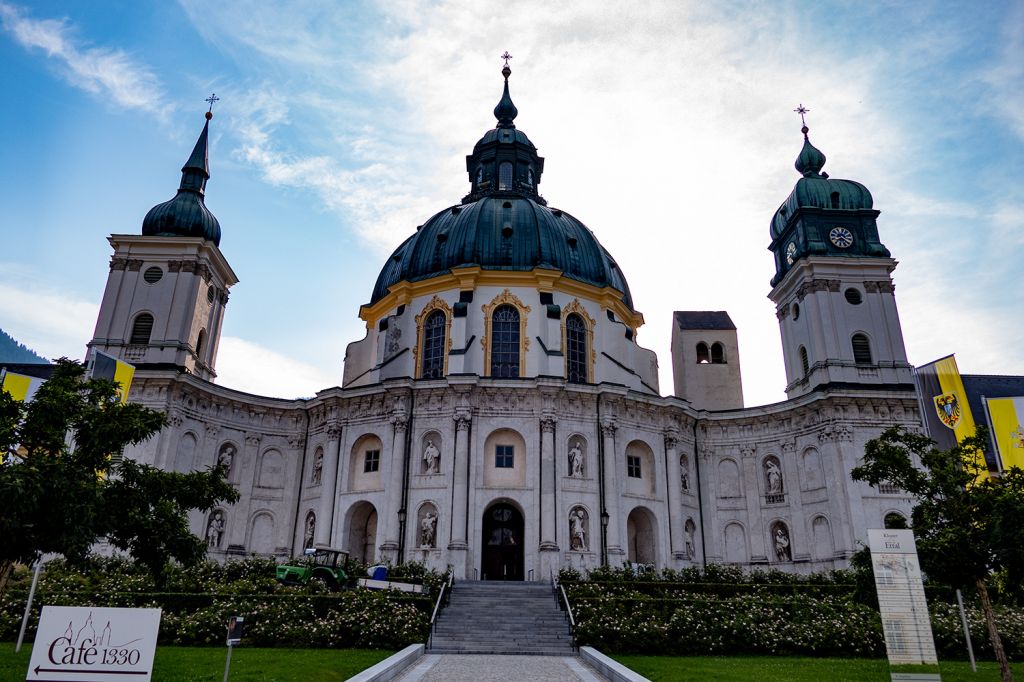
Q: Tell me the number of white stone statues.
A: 12